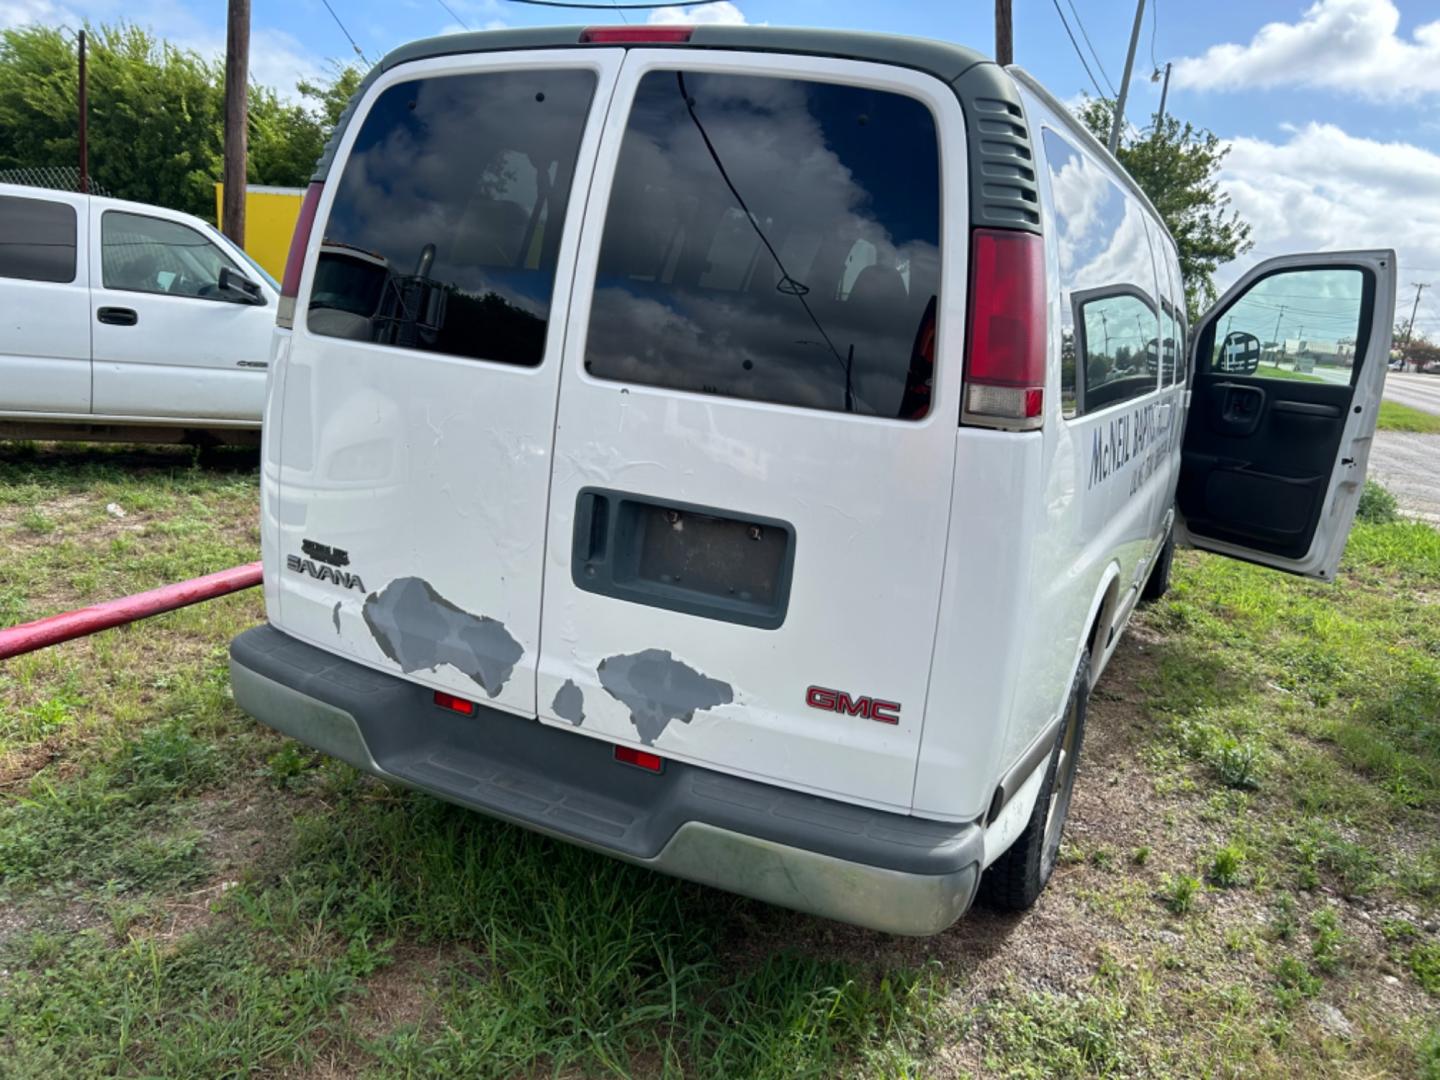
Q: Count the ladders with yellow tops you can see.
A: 0